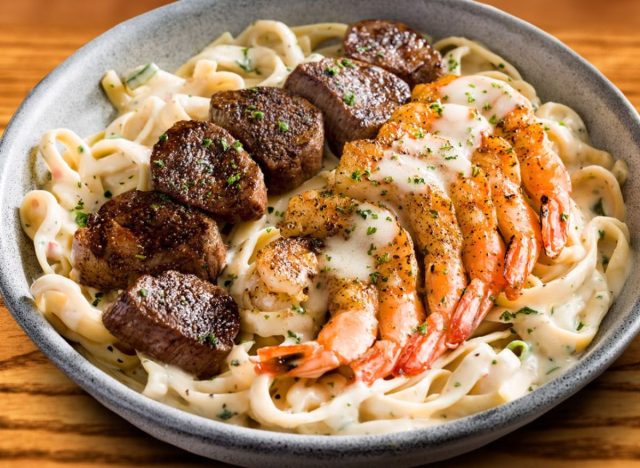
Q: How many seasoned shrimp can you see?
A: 6